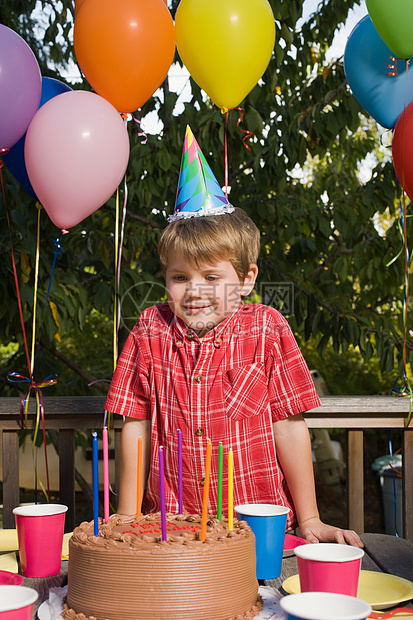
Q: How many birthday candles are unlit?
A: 8